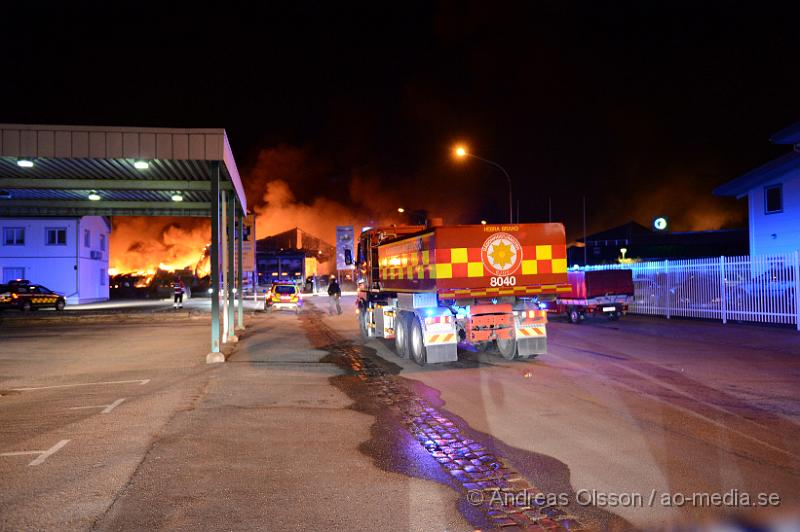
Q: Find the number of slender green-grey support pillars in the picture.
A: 3